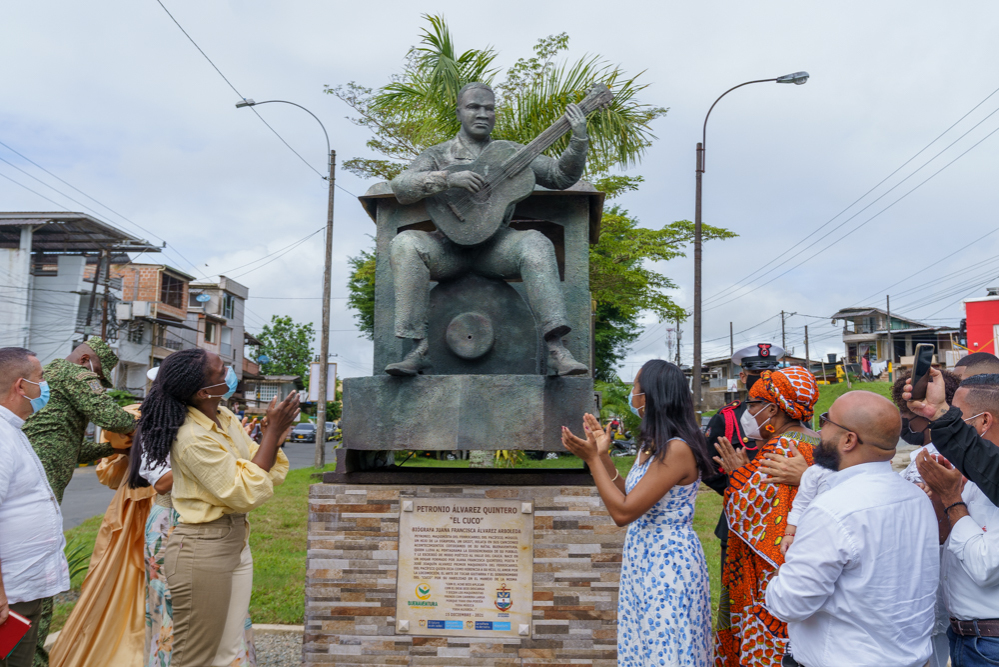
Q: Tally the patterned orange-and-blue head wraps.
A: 1